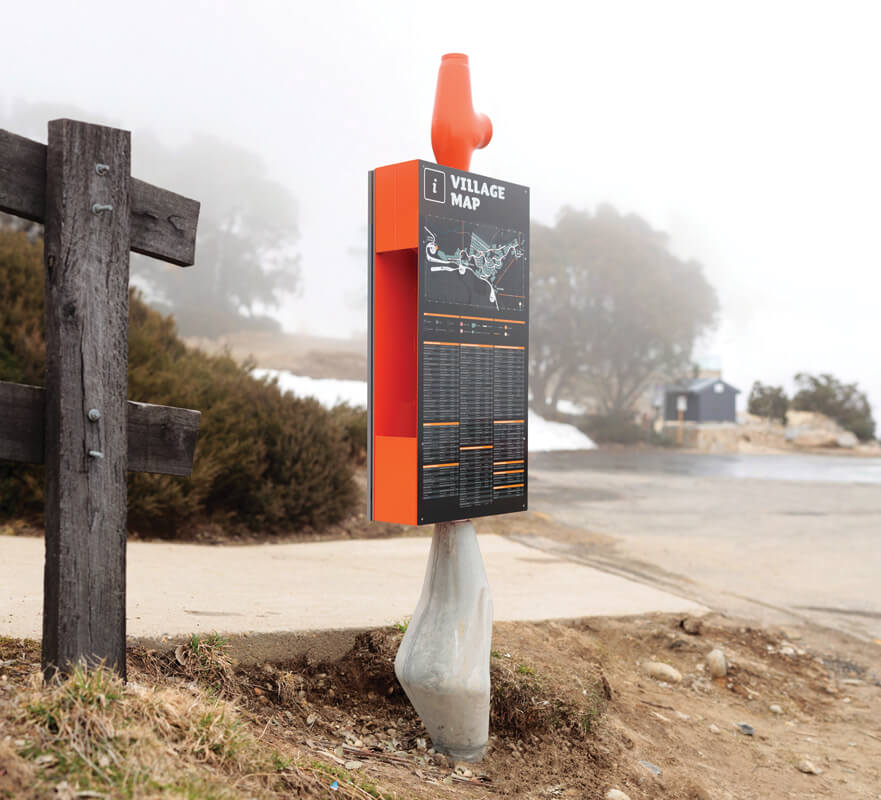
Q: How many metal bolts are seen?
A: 4